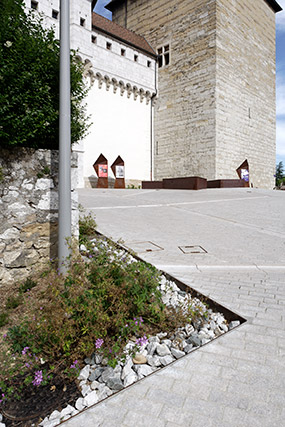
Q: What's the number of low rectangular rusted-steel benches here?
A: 3